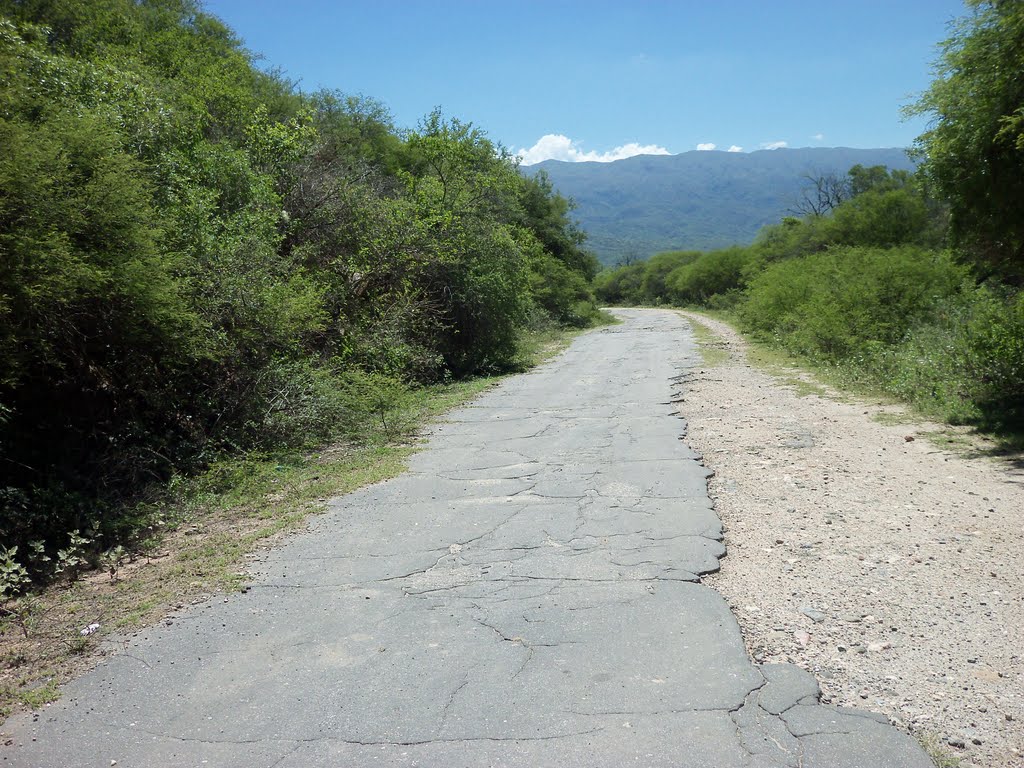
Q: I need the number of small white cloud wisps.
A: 4